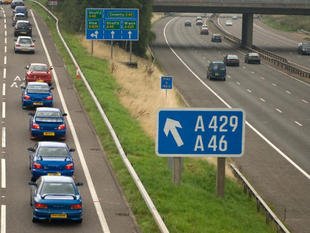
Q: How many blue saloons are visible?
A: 4